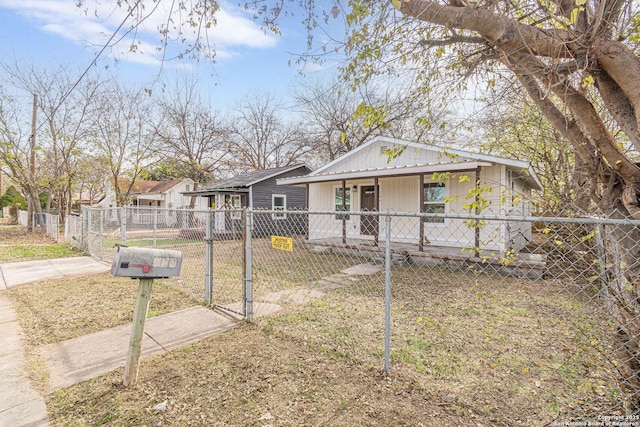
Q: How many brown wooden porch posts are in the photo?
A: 5